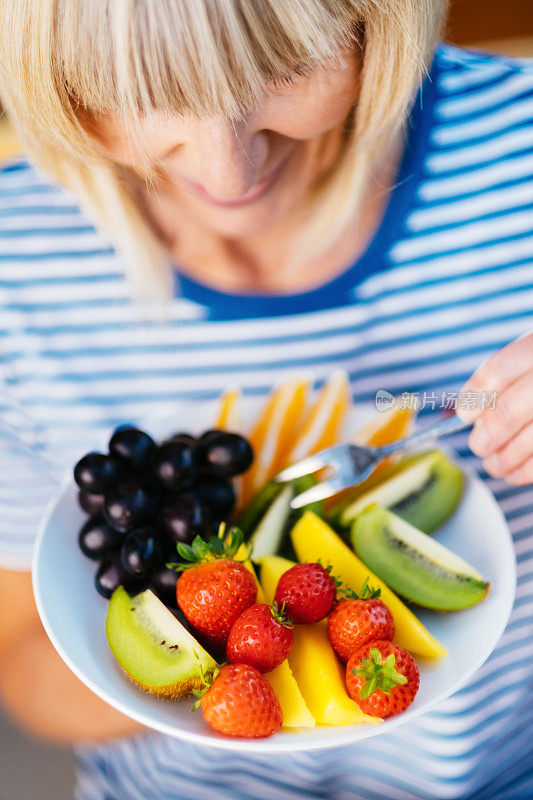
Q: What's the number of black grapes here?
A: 14